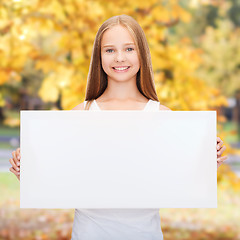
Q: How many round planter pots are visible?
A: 0